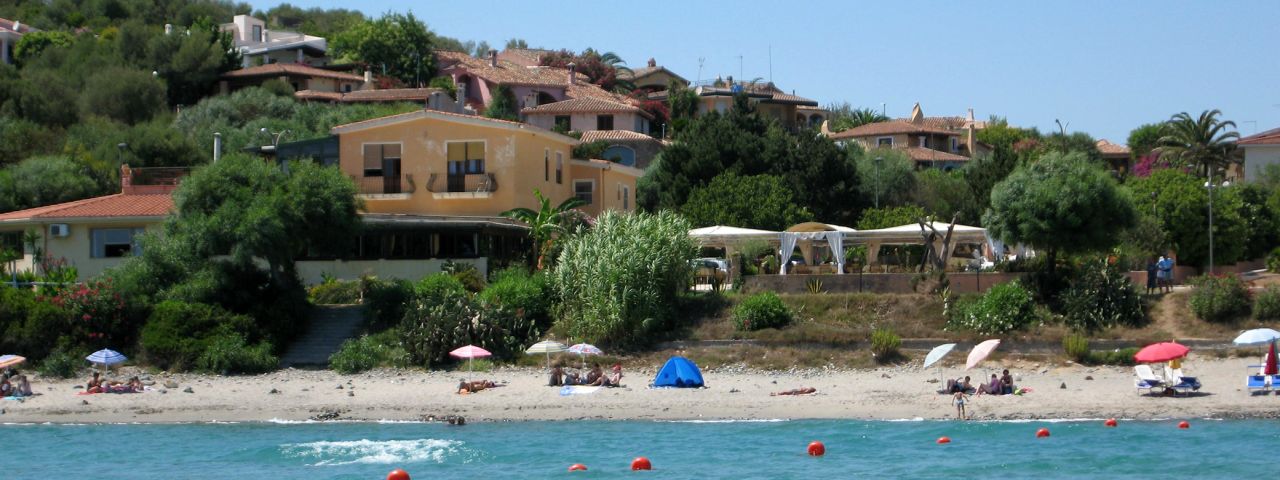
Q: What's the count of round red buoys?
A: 8